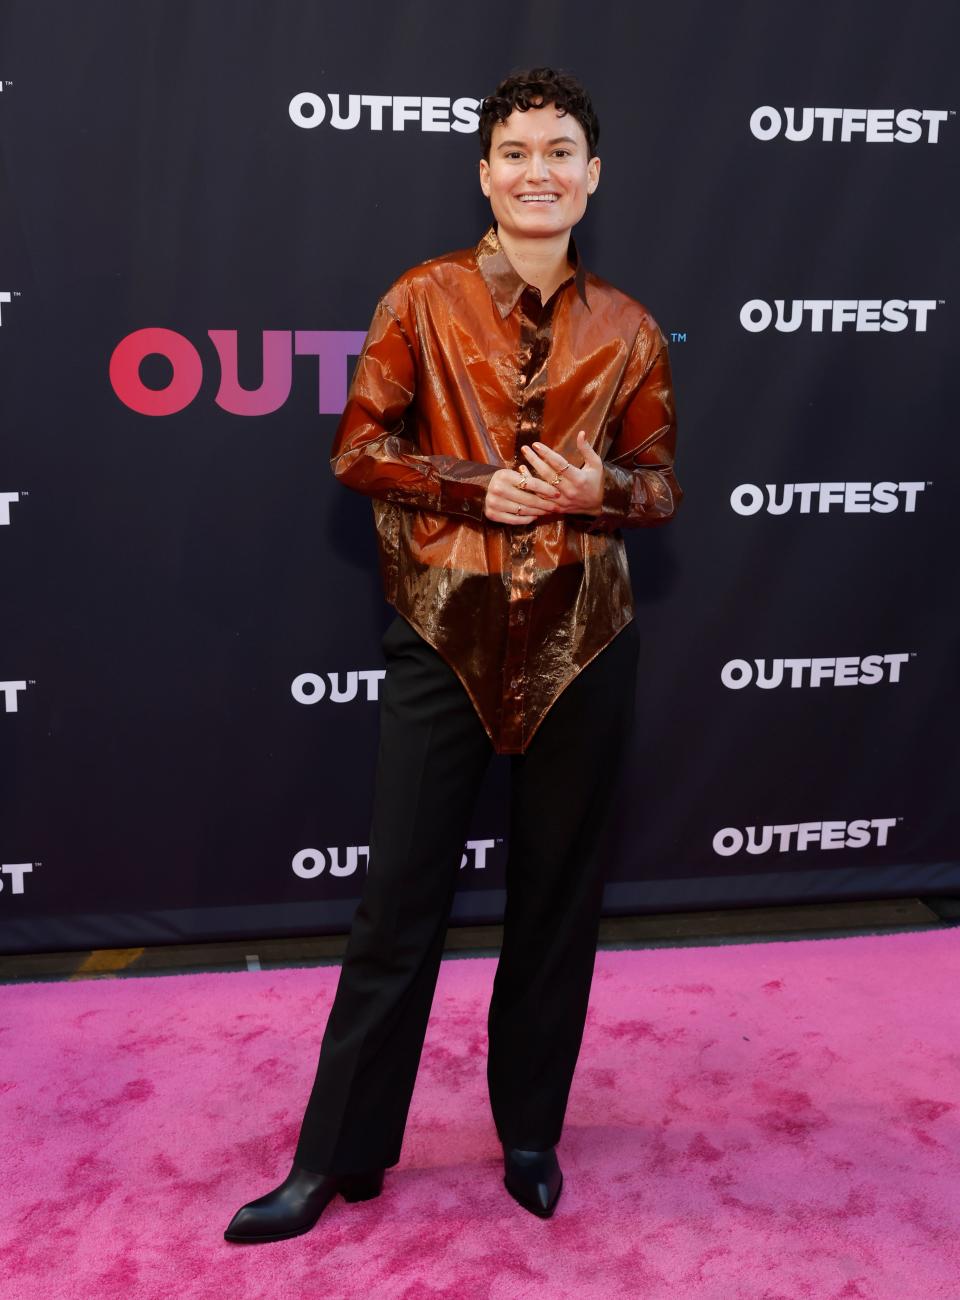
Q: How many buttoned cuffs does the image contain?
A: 2